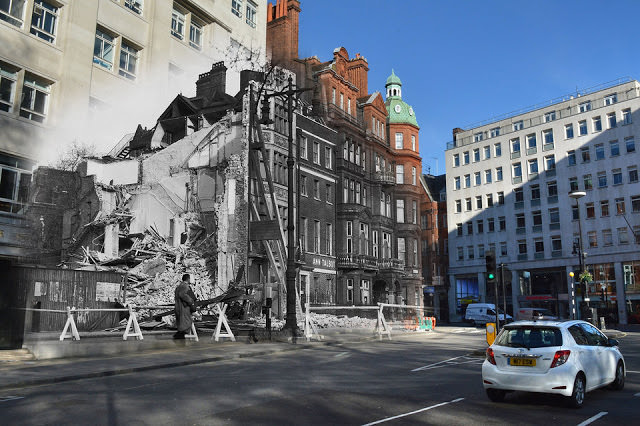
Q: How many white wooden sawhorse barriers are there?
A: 6